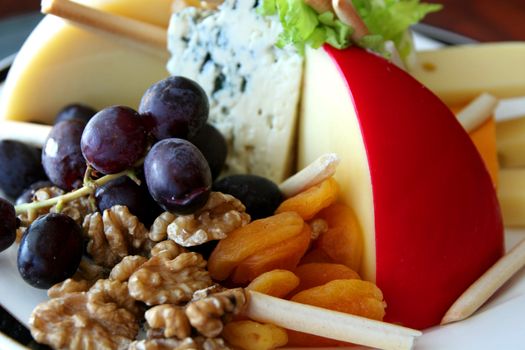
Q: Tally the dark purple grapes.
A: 12